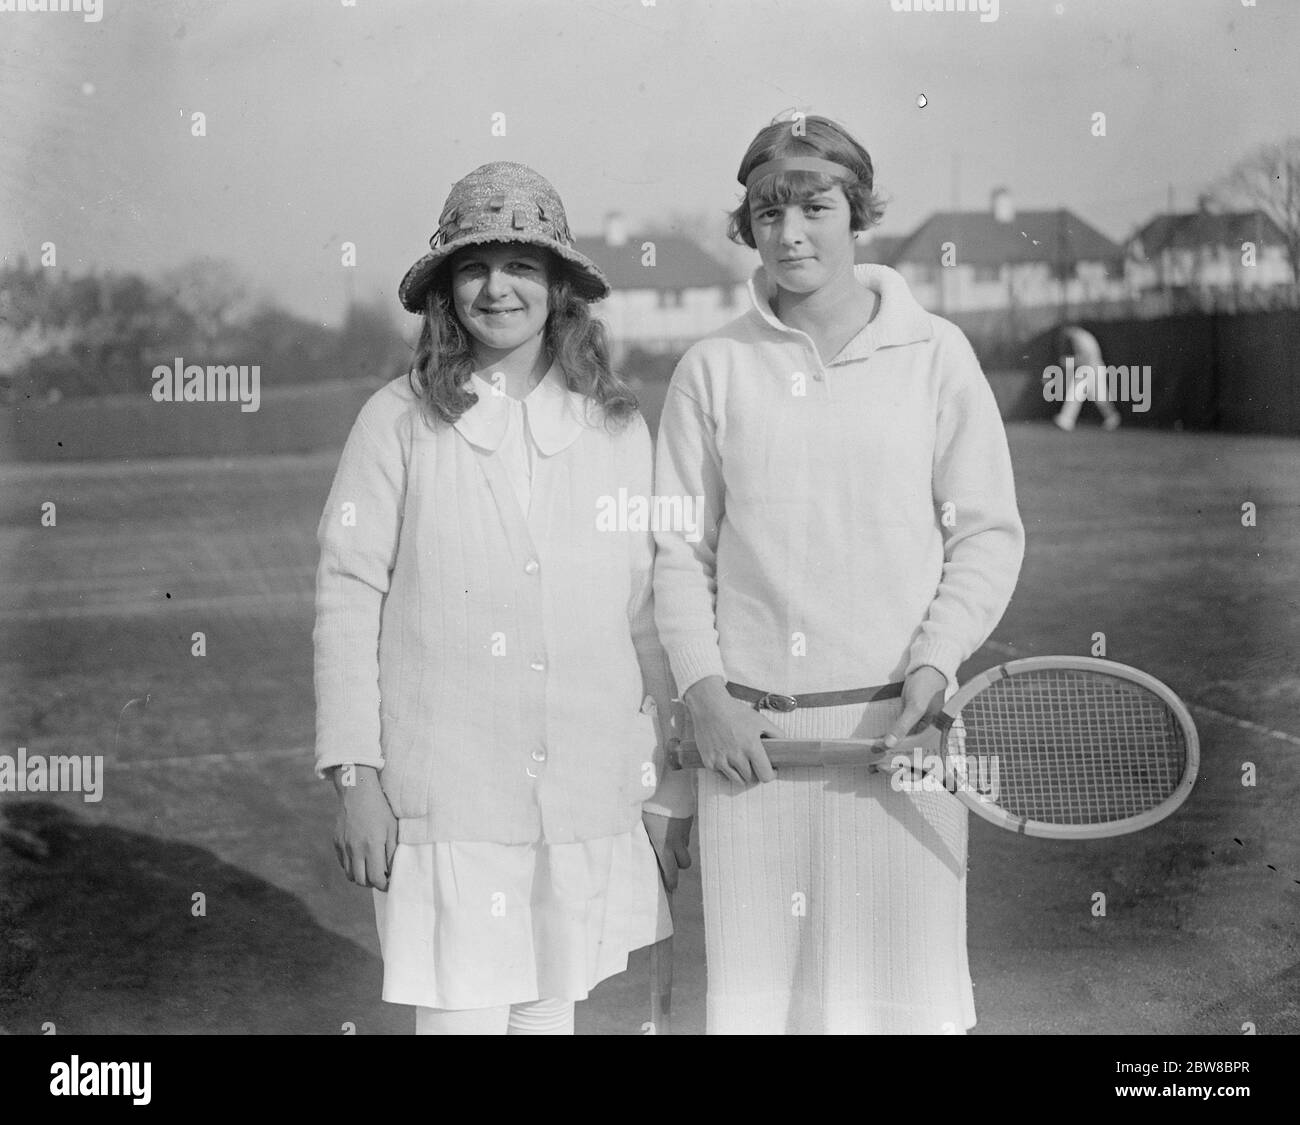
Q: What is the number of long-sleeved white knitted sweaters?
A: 2